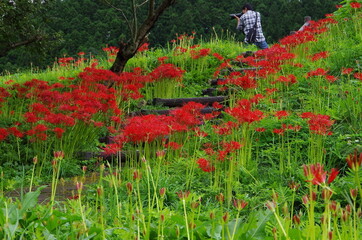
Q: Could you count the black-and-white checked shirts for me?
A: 1